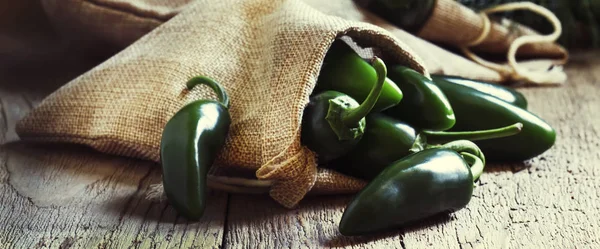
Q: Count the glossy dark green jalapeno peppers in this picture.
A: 8